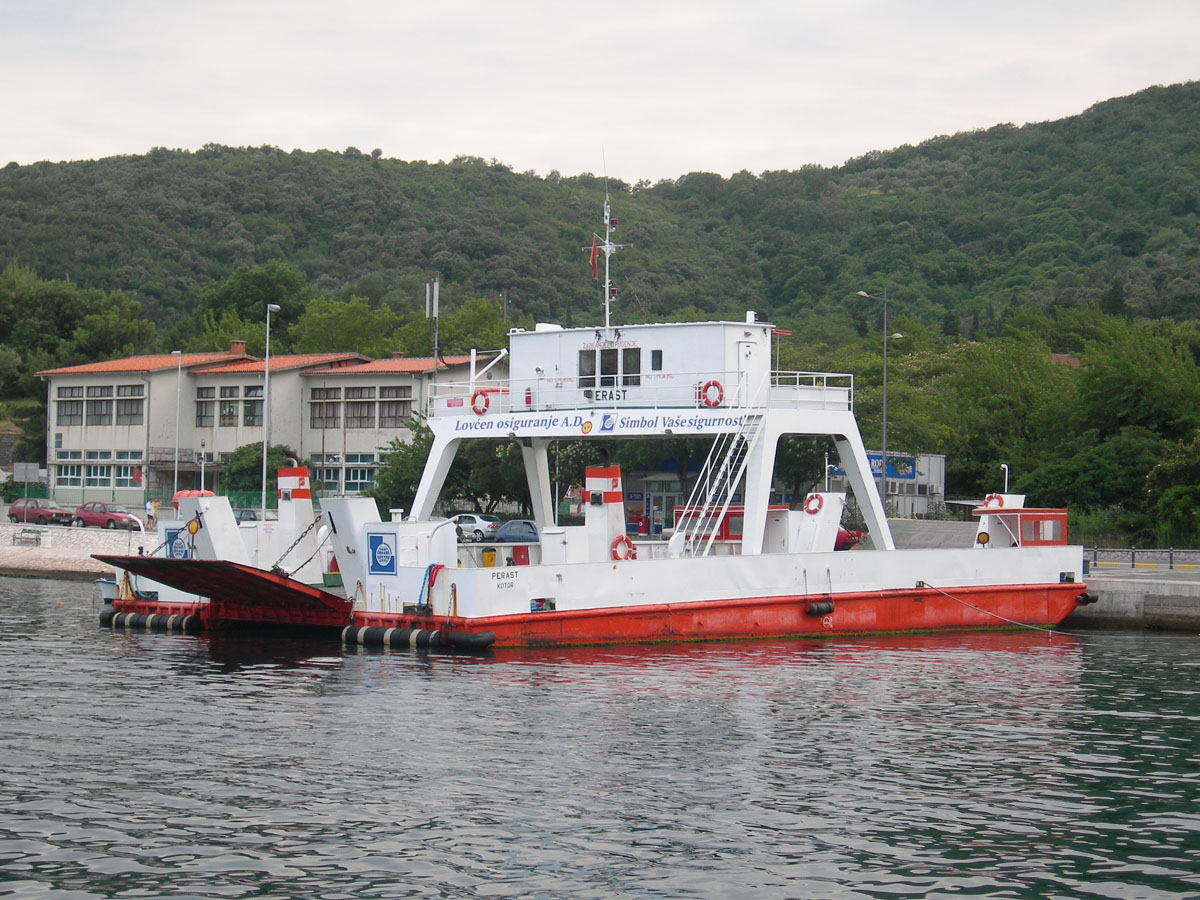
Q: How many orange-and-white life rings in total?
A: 5